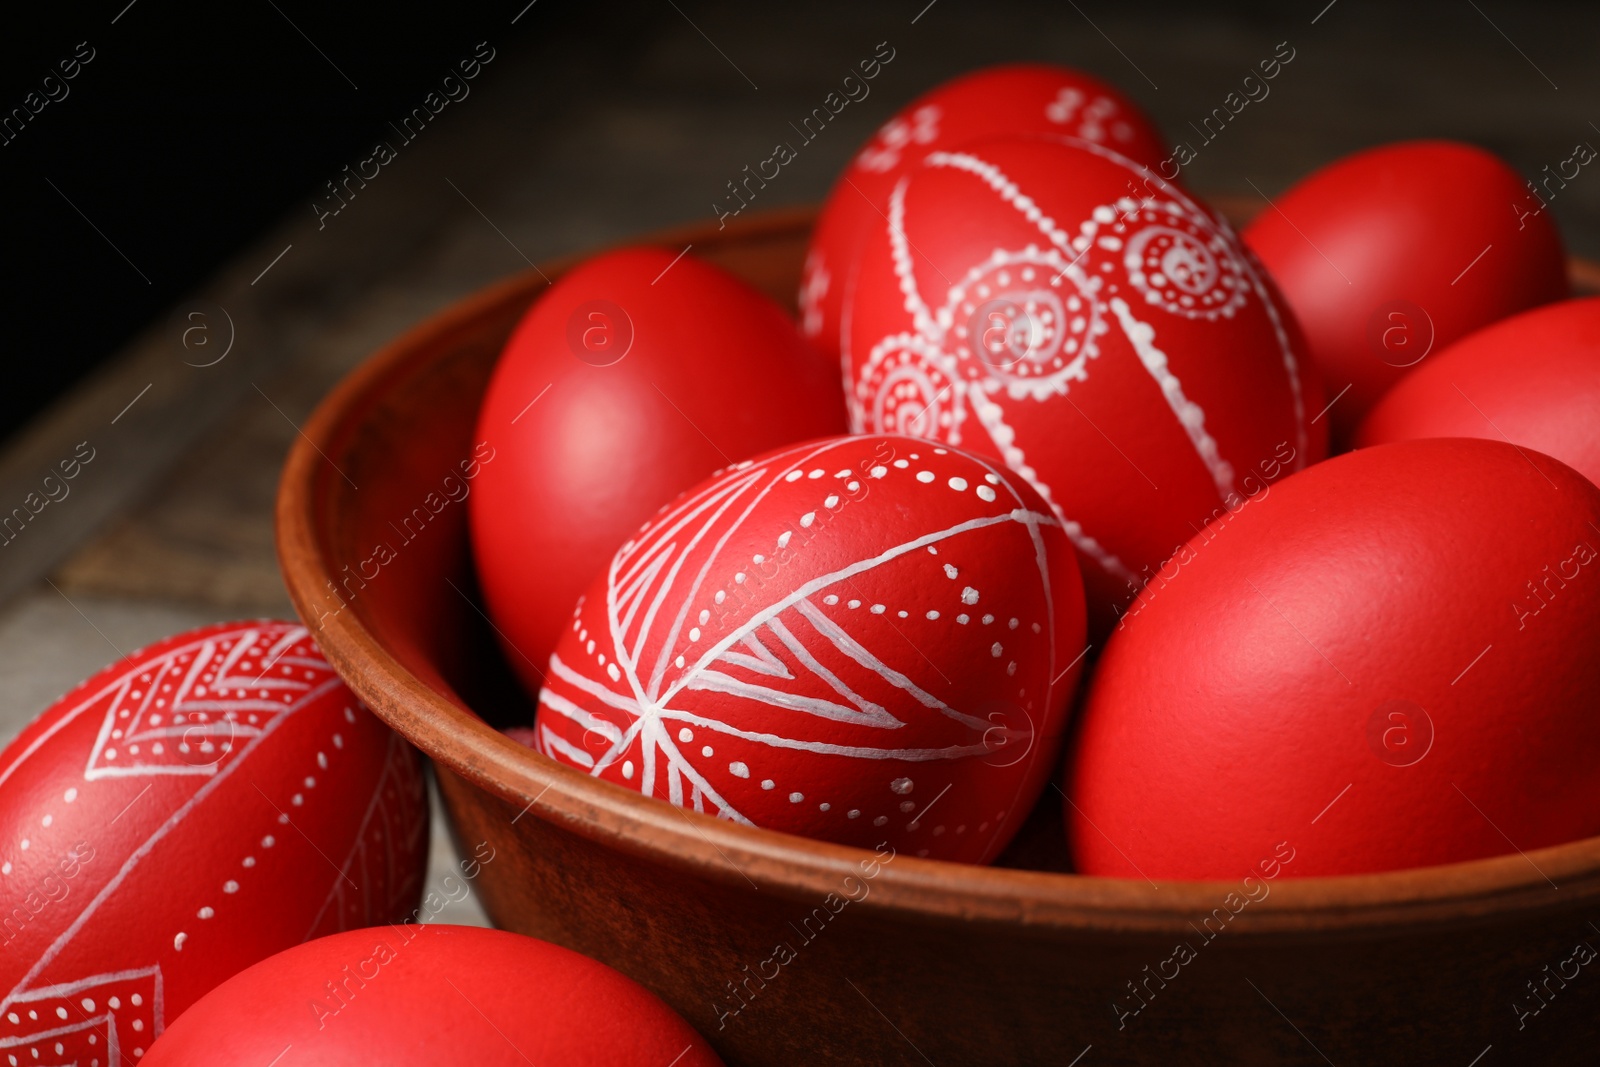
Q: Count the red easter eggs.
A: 9